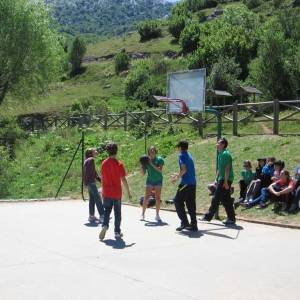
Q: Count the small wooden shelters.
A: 3